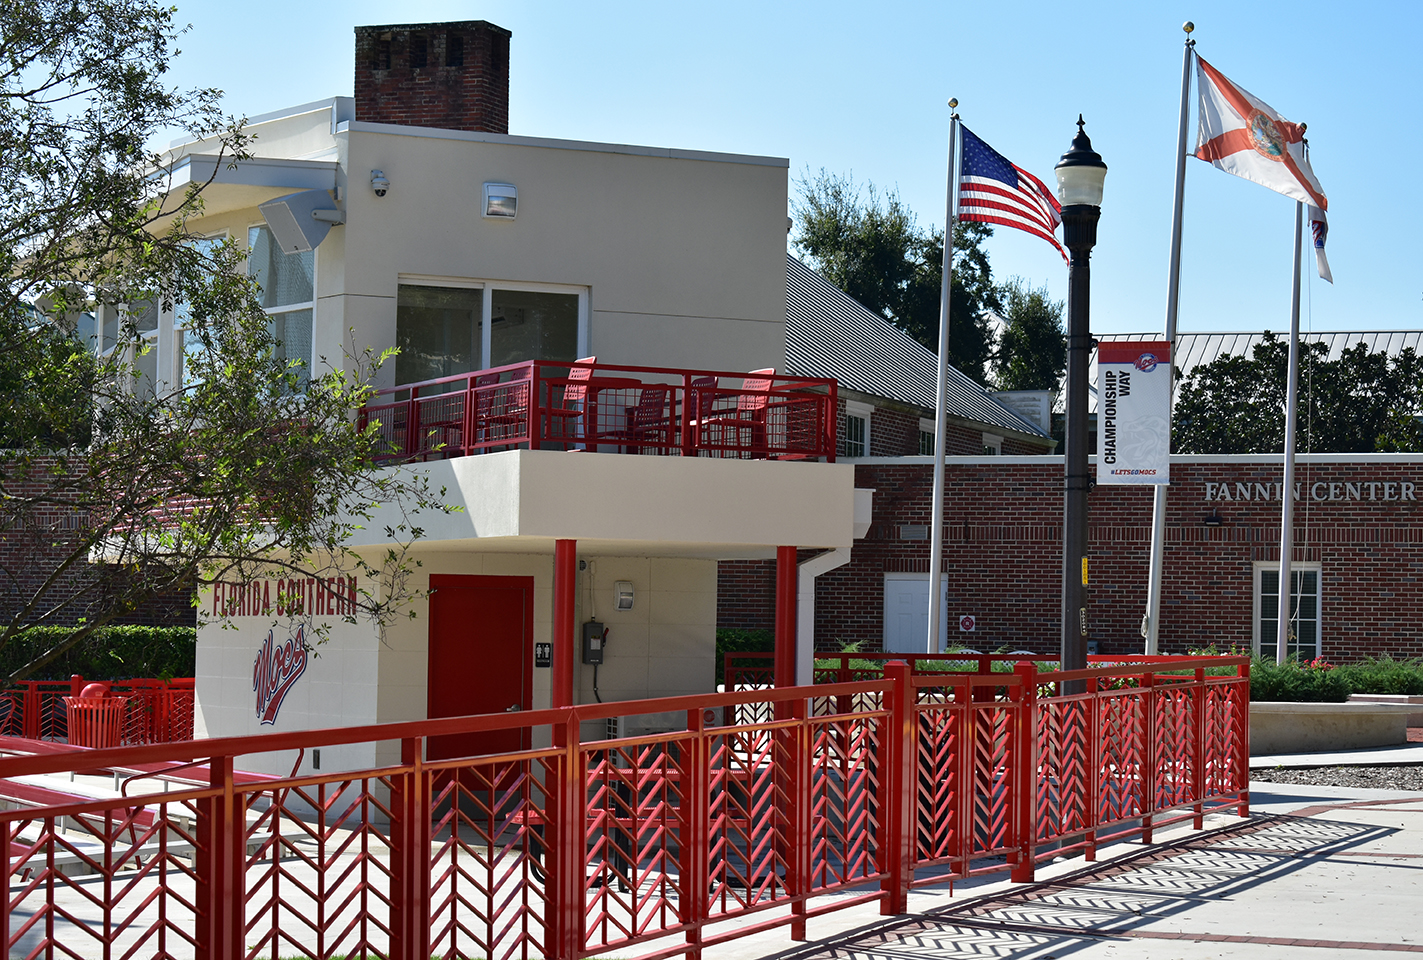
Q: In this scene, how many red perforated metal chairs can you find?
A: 6